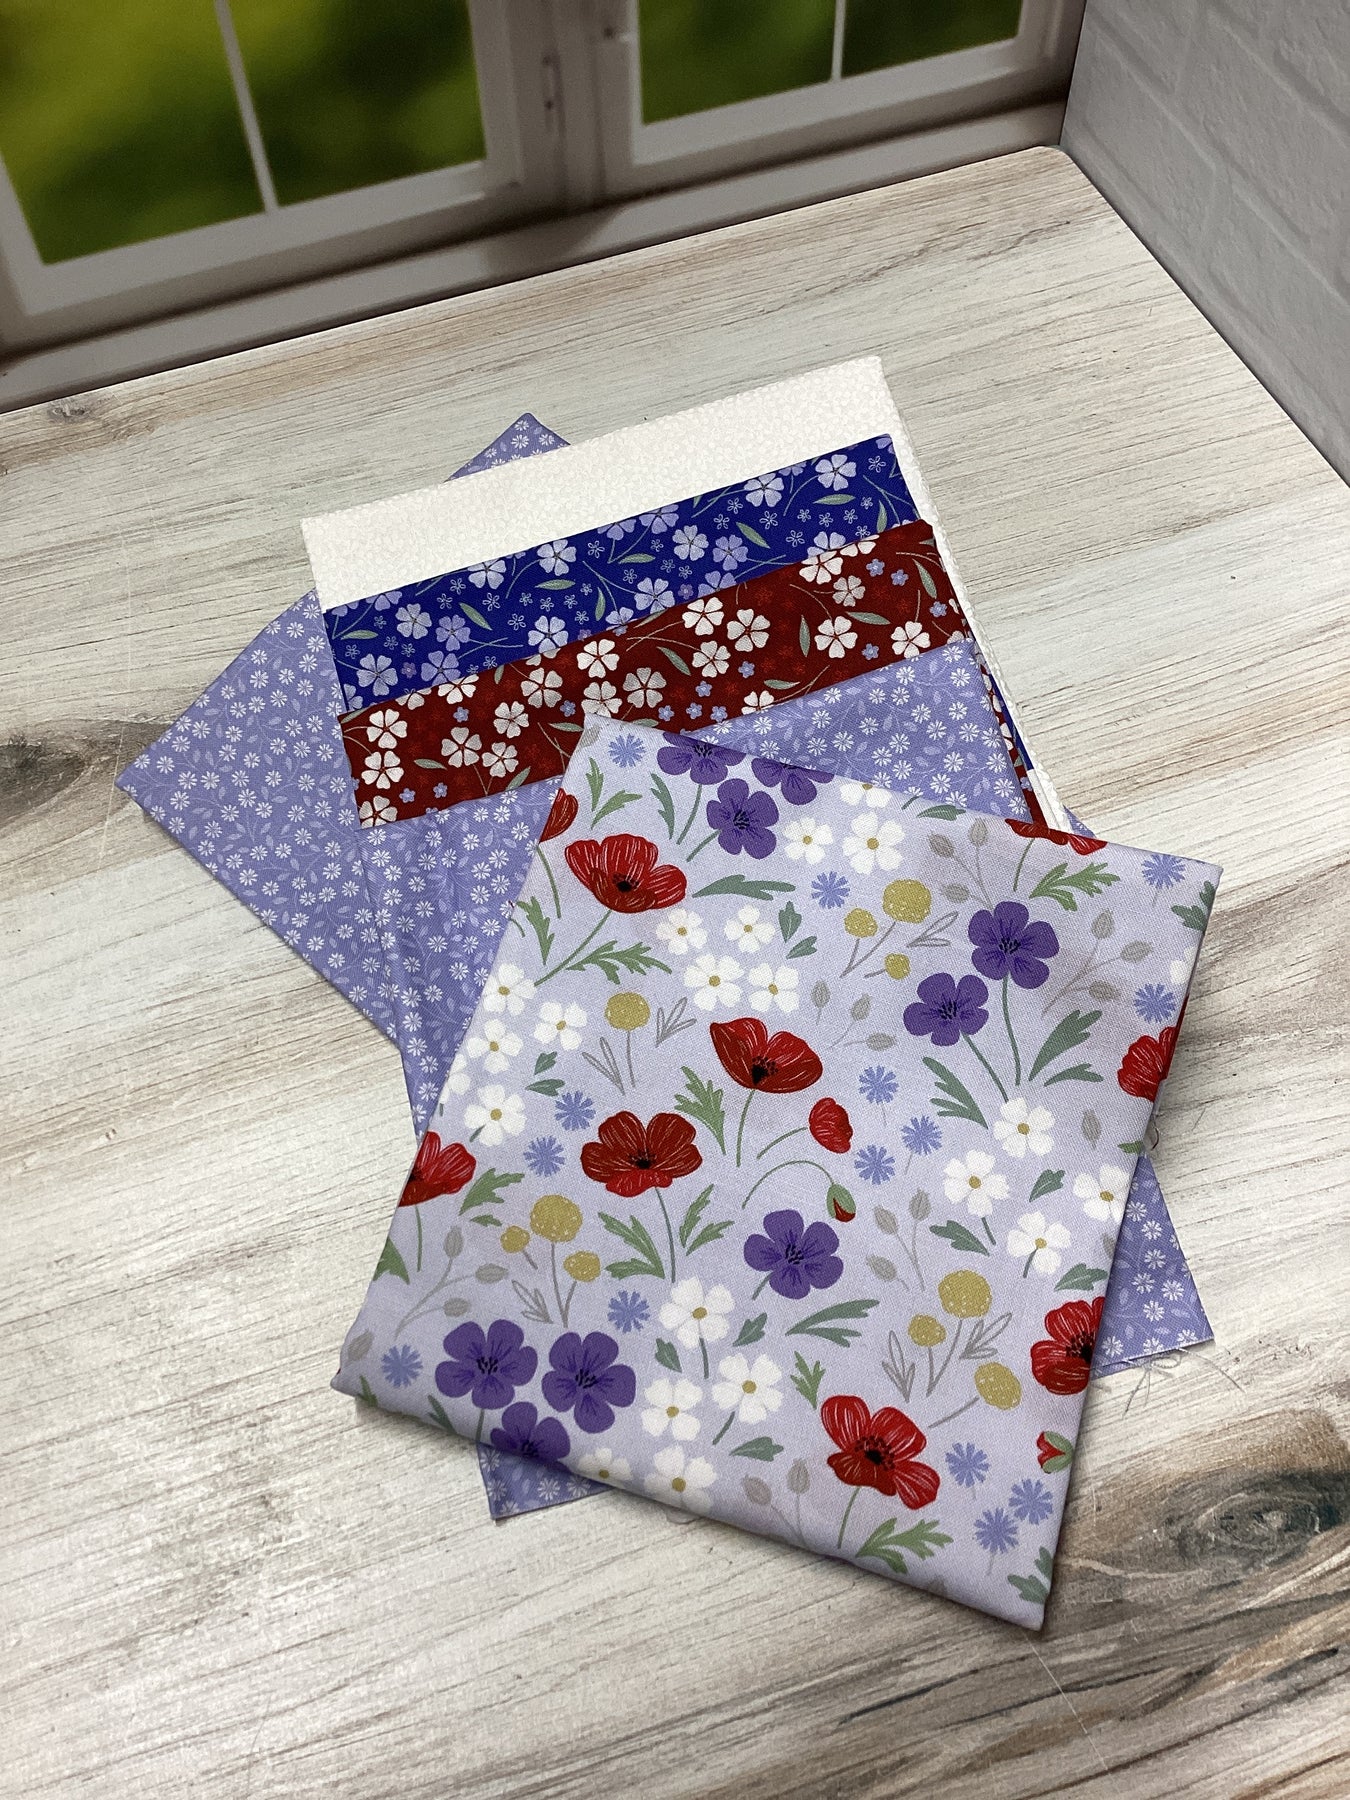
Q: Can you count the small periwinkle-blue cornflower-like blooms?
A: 14